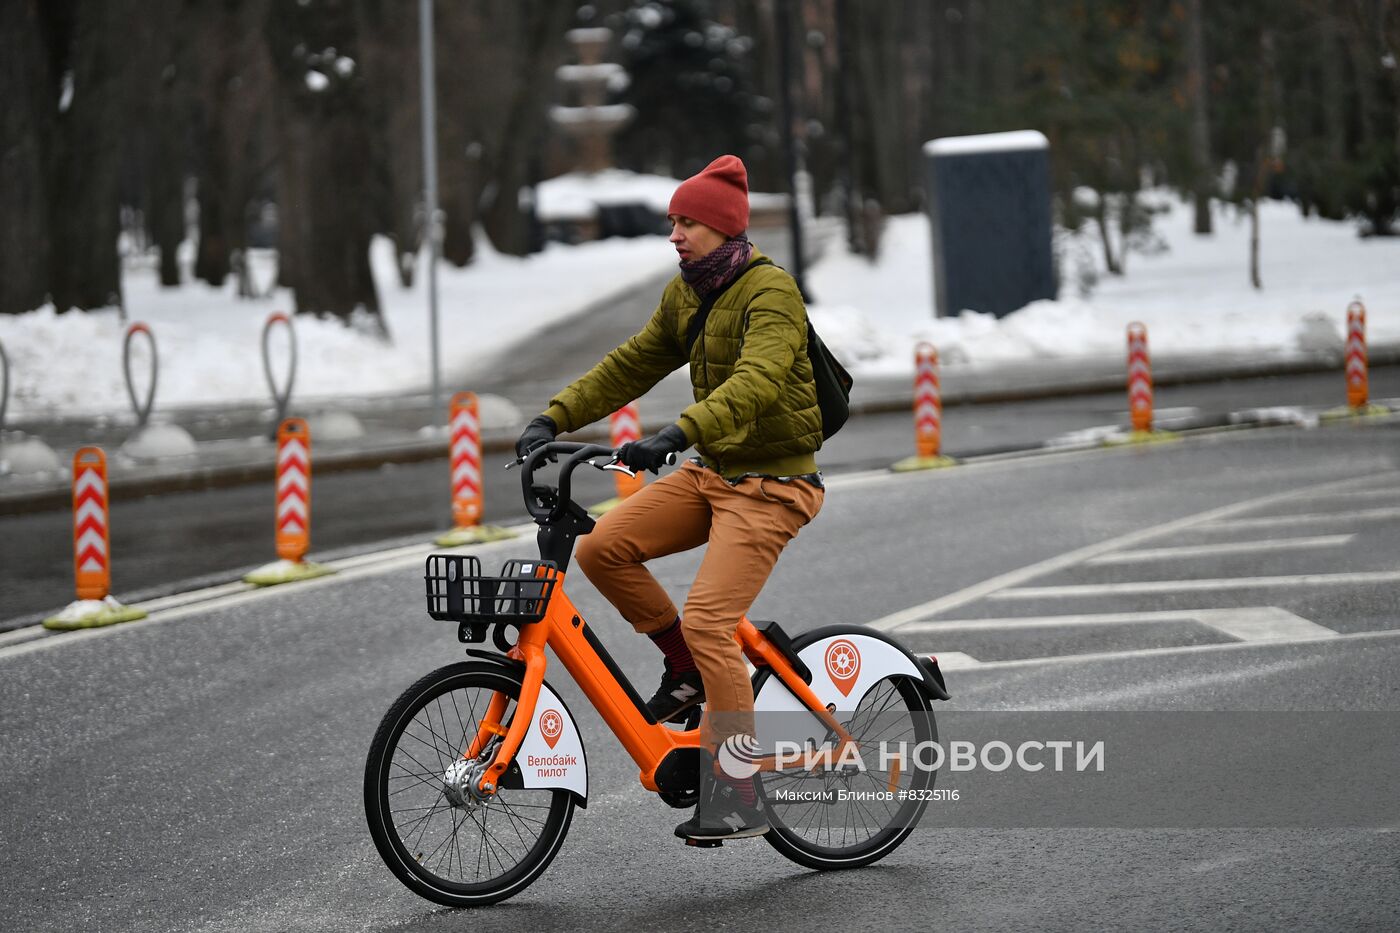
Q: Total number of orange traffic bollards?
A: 7